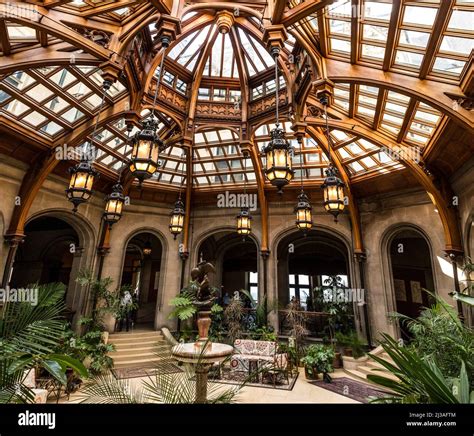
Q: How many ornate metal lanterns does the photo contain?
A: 8